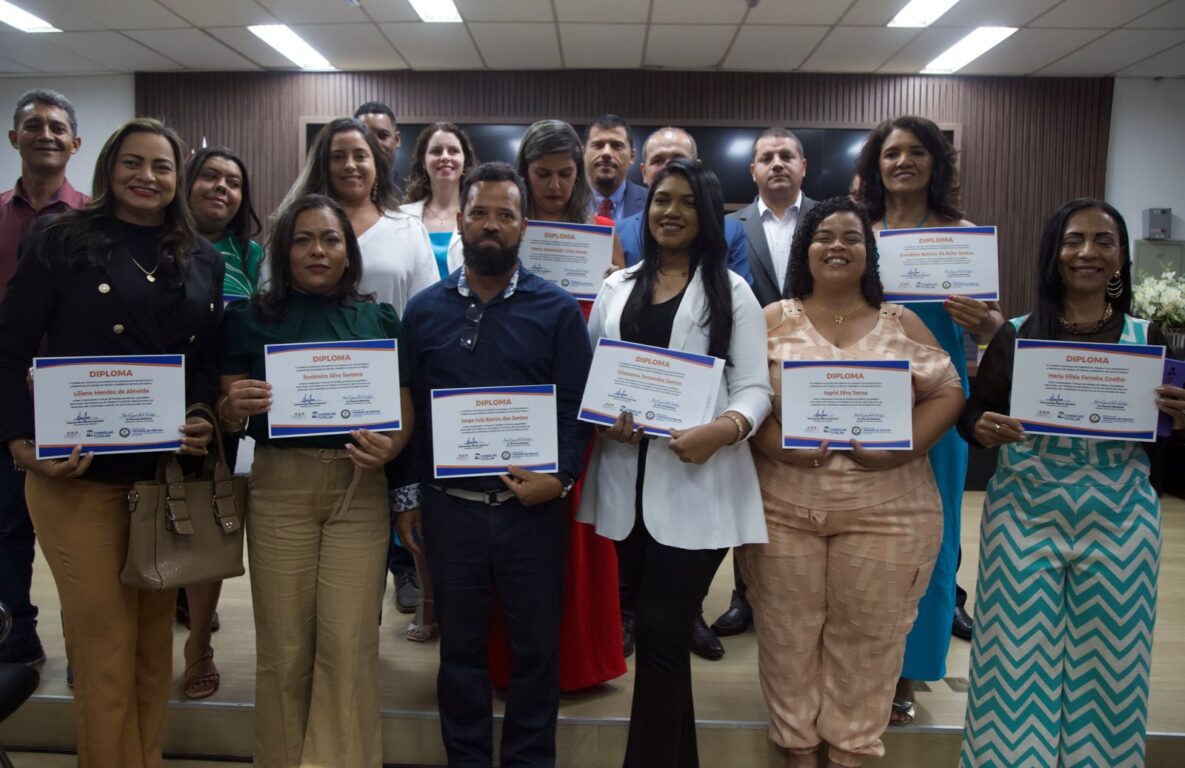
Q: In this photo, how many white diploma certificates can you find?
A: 8